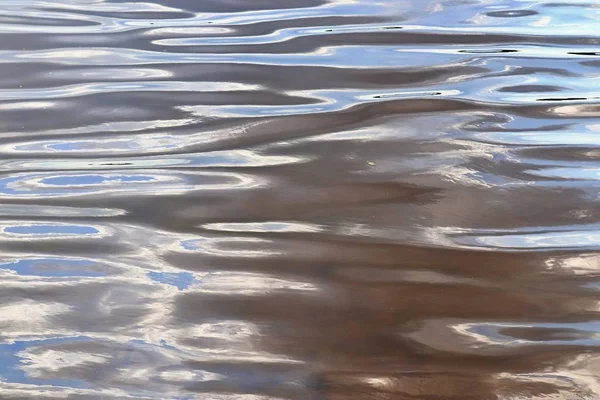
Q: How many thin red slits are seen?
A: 0